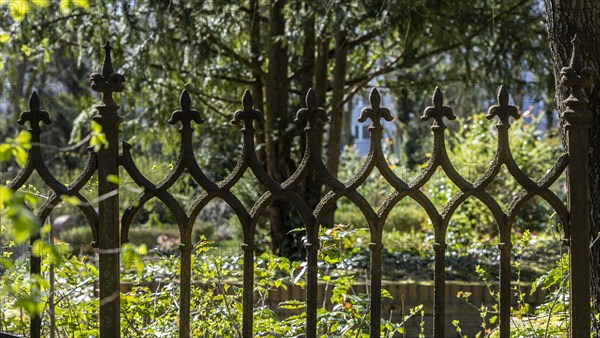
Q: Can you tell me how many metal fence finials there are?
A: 9